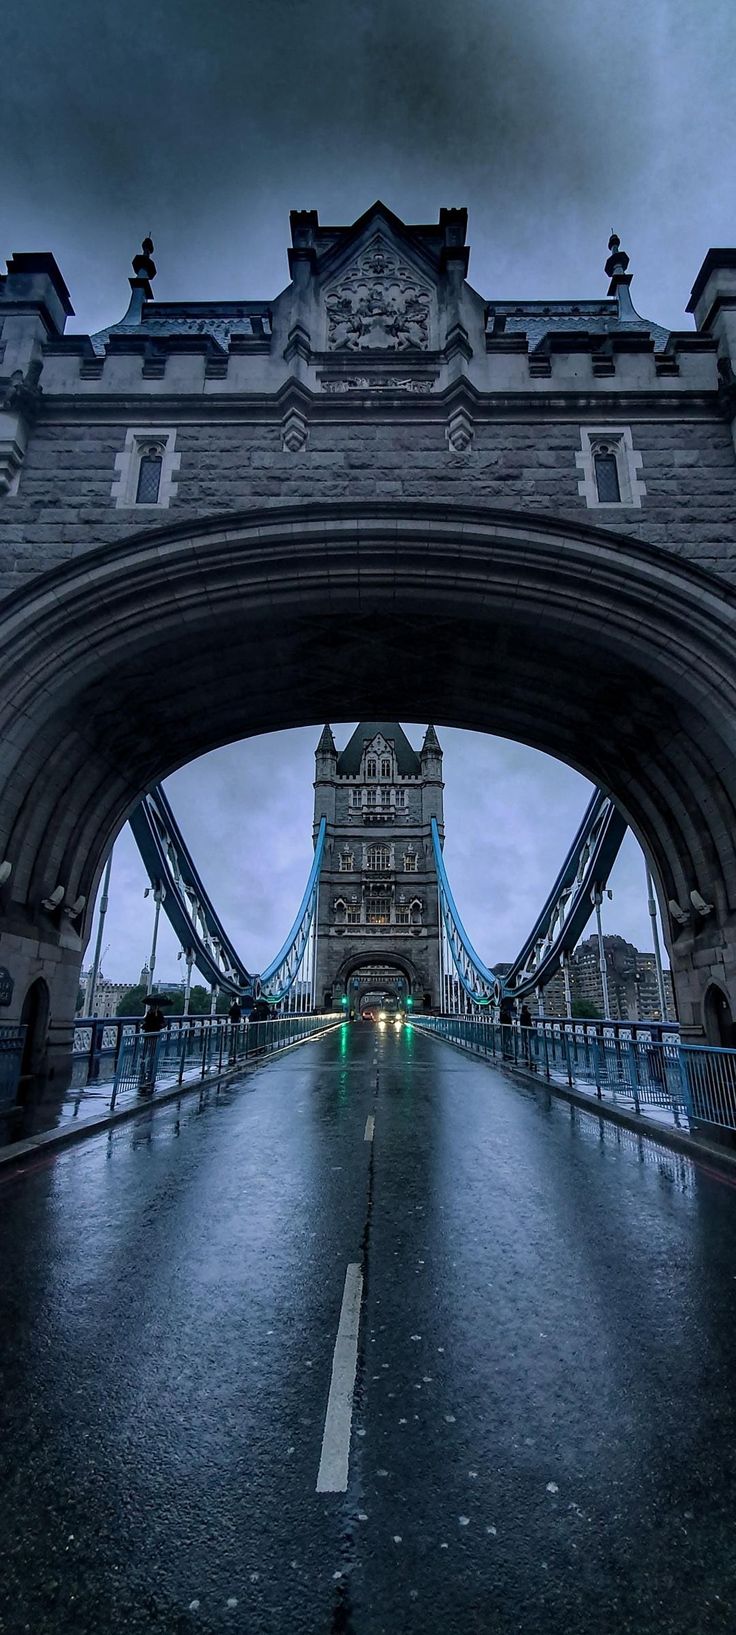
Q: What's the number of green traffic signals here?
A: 2